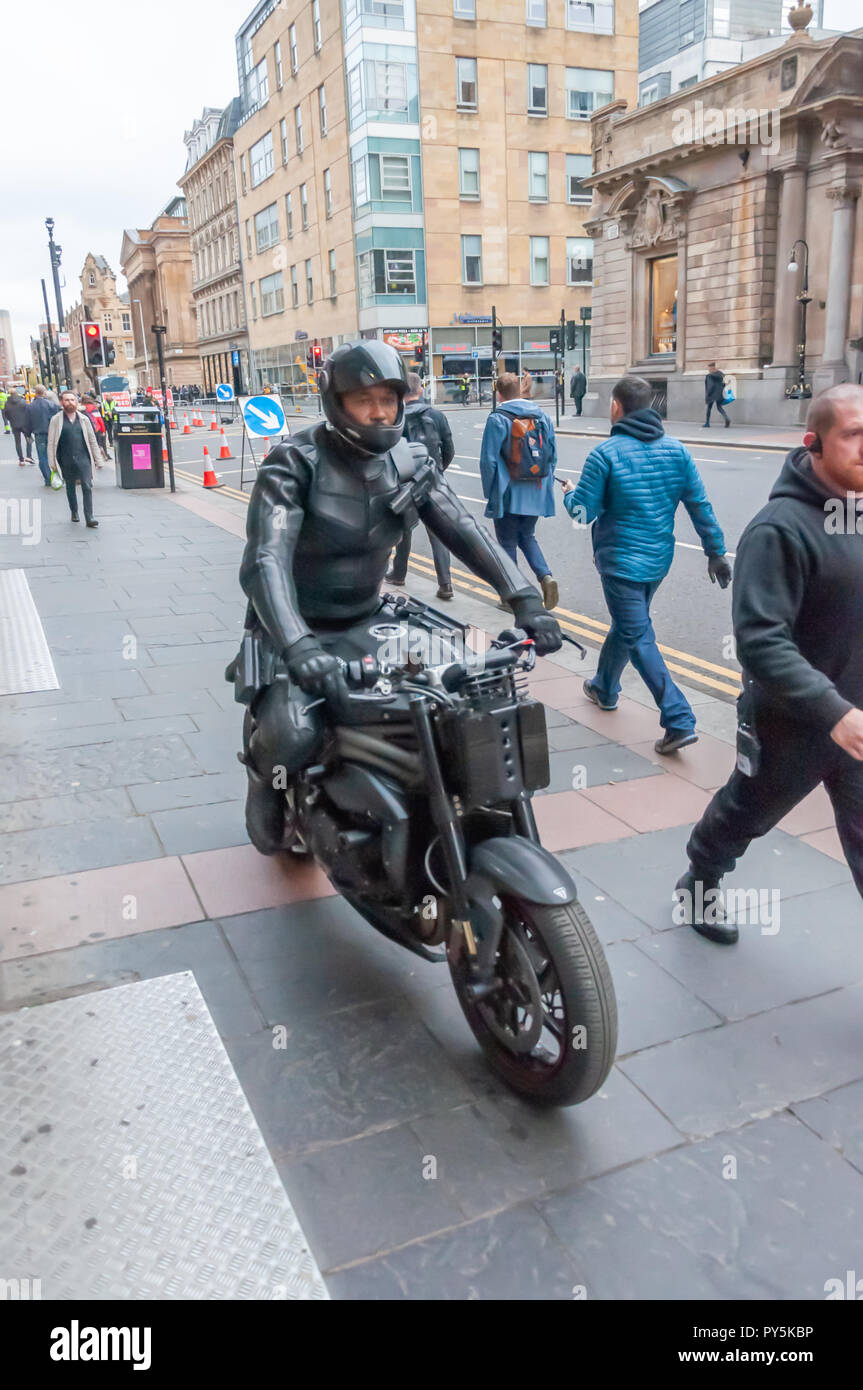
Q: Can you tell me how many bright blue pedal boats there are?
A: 0